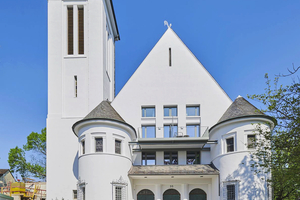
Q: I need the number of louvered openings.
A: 2